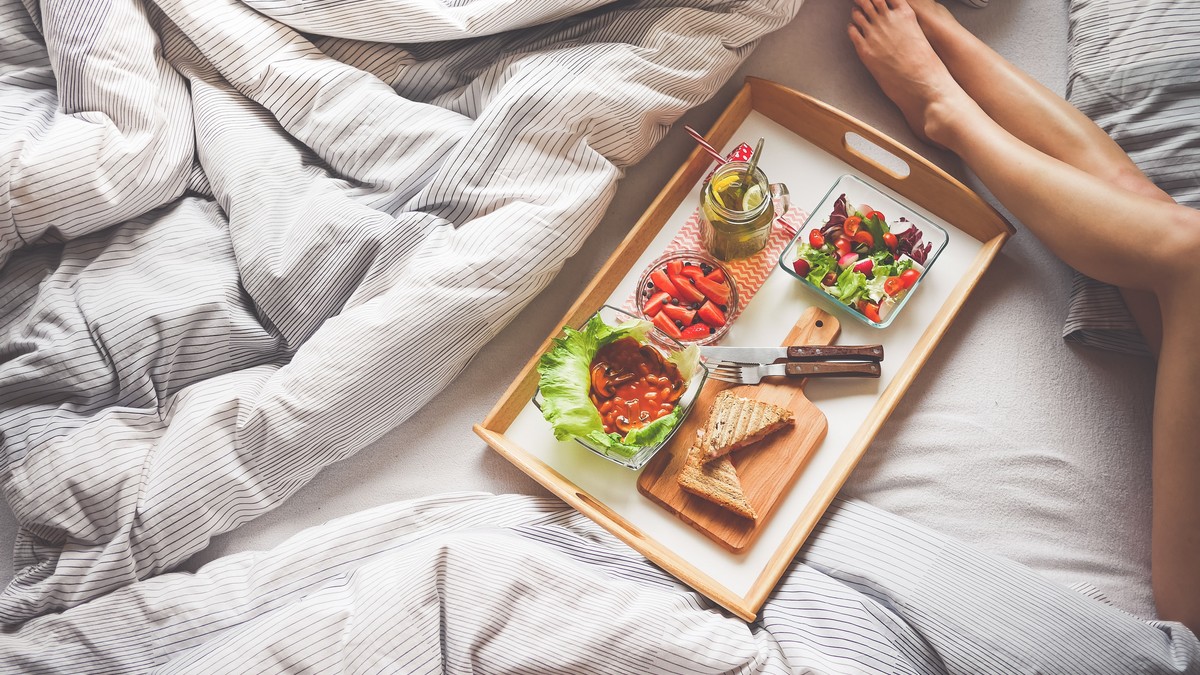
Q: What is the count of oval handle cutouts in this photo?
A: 2